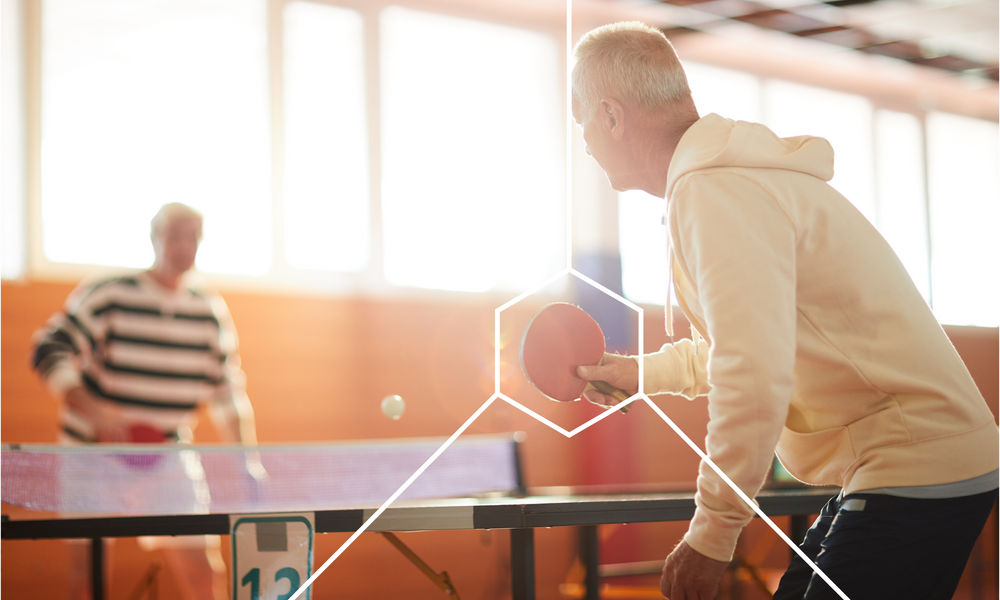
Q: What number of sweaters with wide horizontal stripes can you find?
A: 1